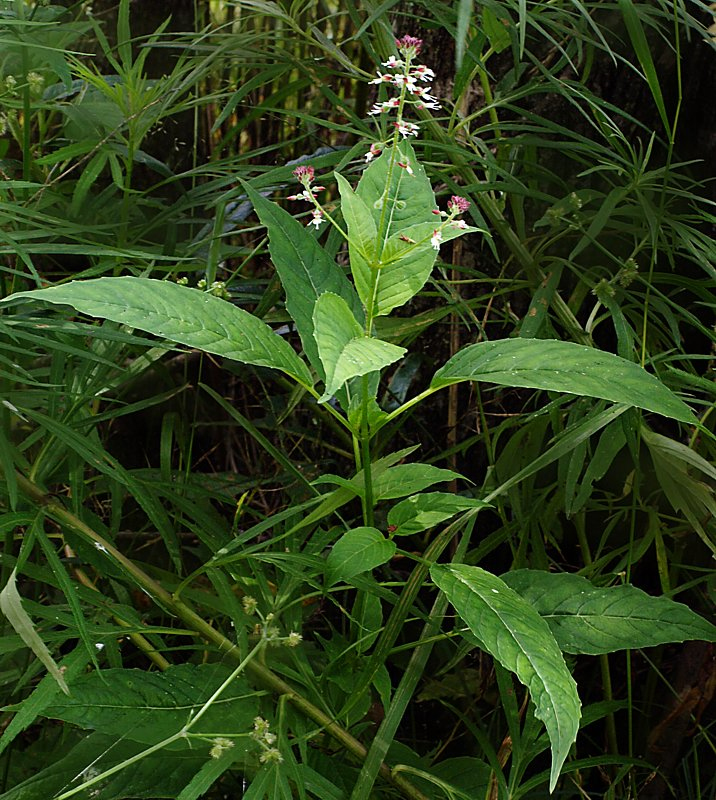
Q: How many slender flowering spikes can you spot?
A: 3